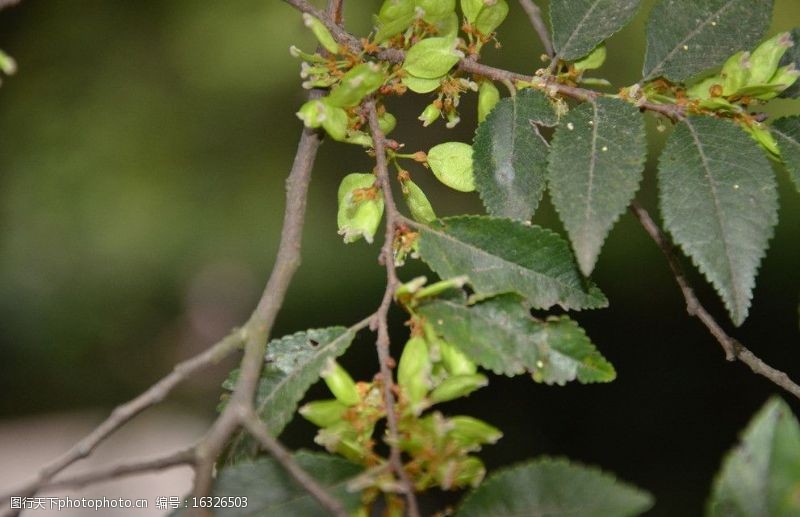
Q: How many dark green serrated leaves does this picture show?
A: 13